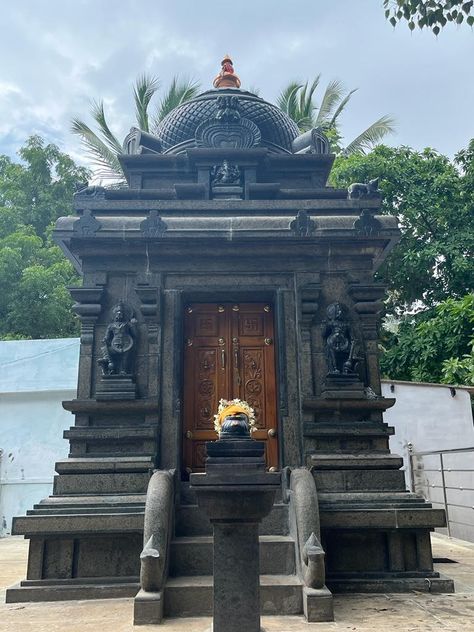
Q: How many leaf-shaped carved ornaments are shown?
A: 4